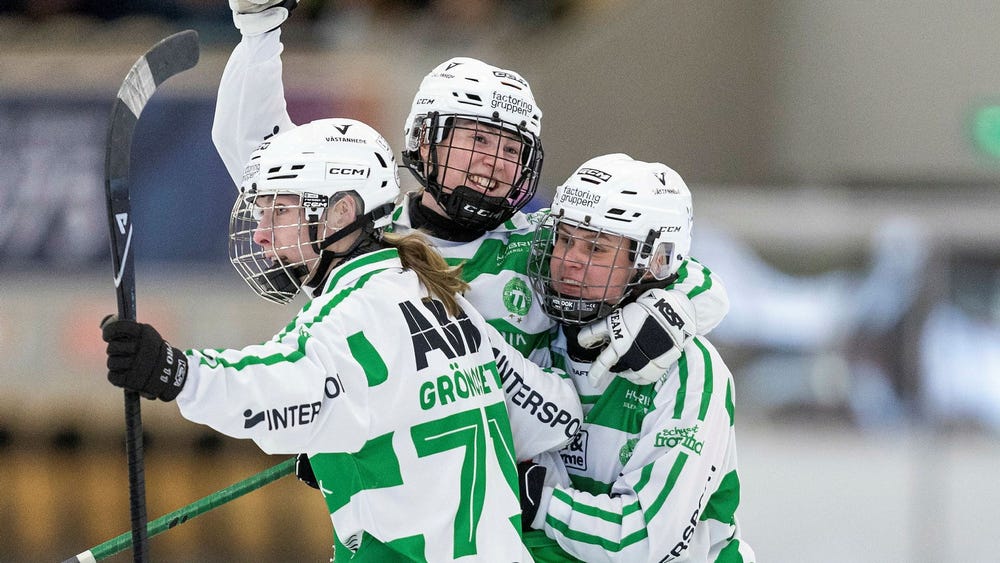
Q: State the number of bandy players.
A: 3